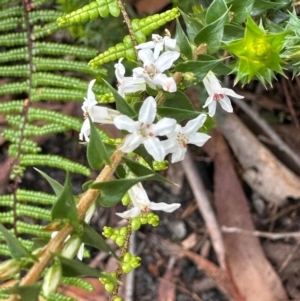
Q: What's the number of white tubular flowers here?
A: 8